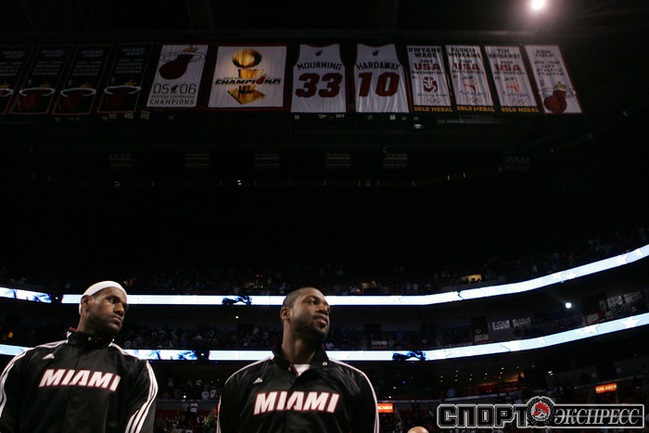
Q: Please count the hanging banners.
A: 12